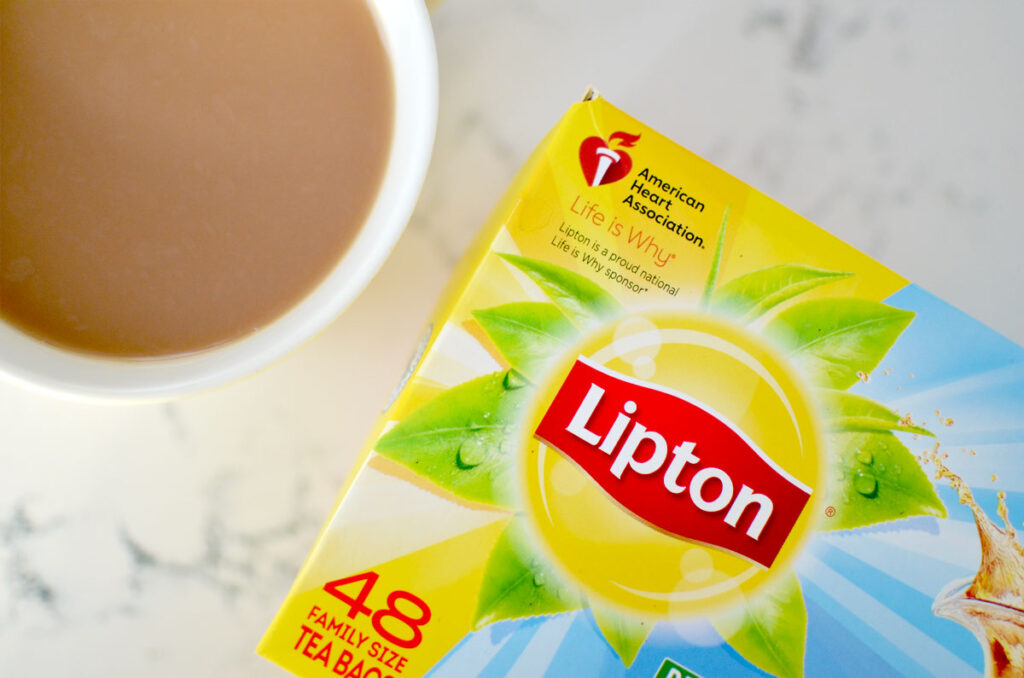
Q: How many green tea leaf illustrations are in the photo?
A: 11